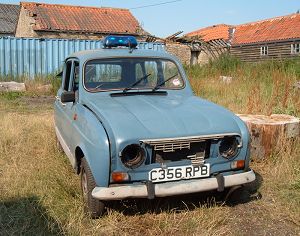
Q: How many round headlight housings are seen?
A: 2